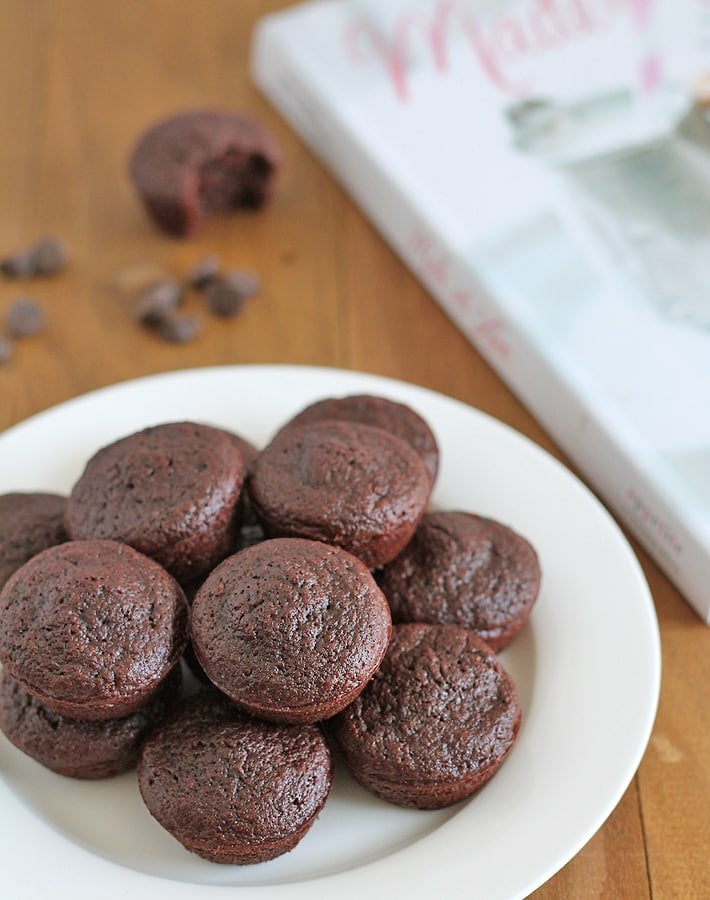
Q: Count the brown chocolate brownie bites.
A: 12